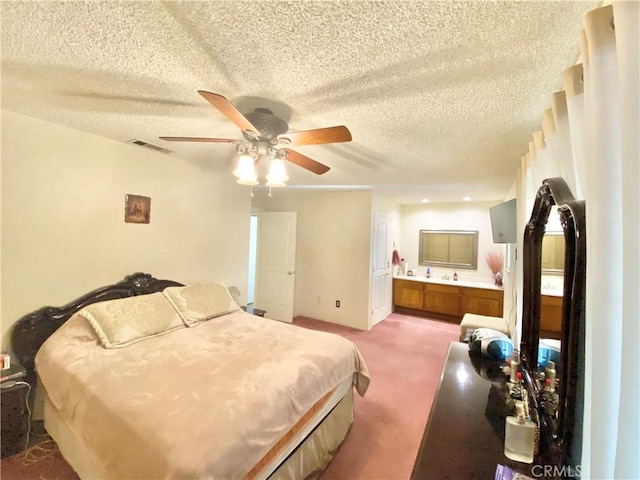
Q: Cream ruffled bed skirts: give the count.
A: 1